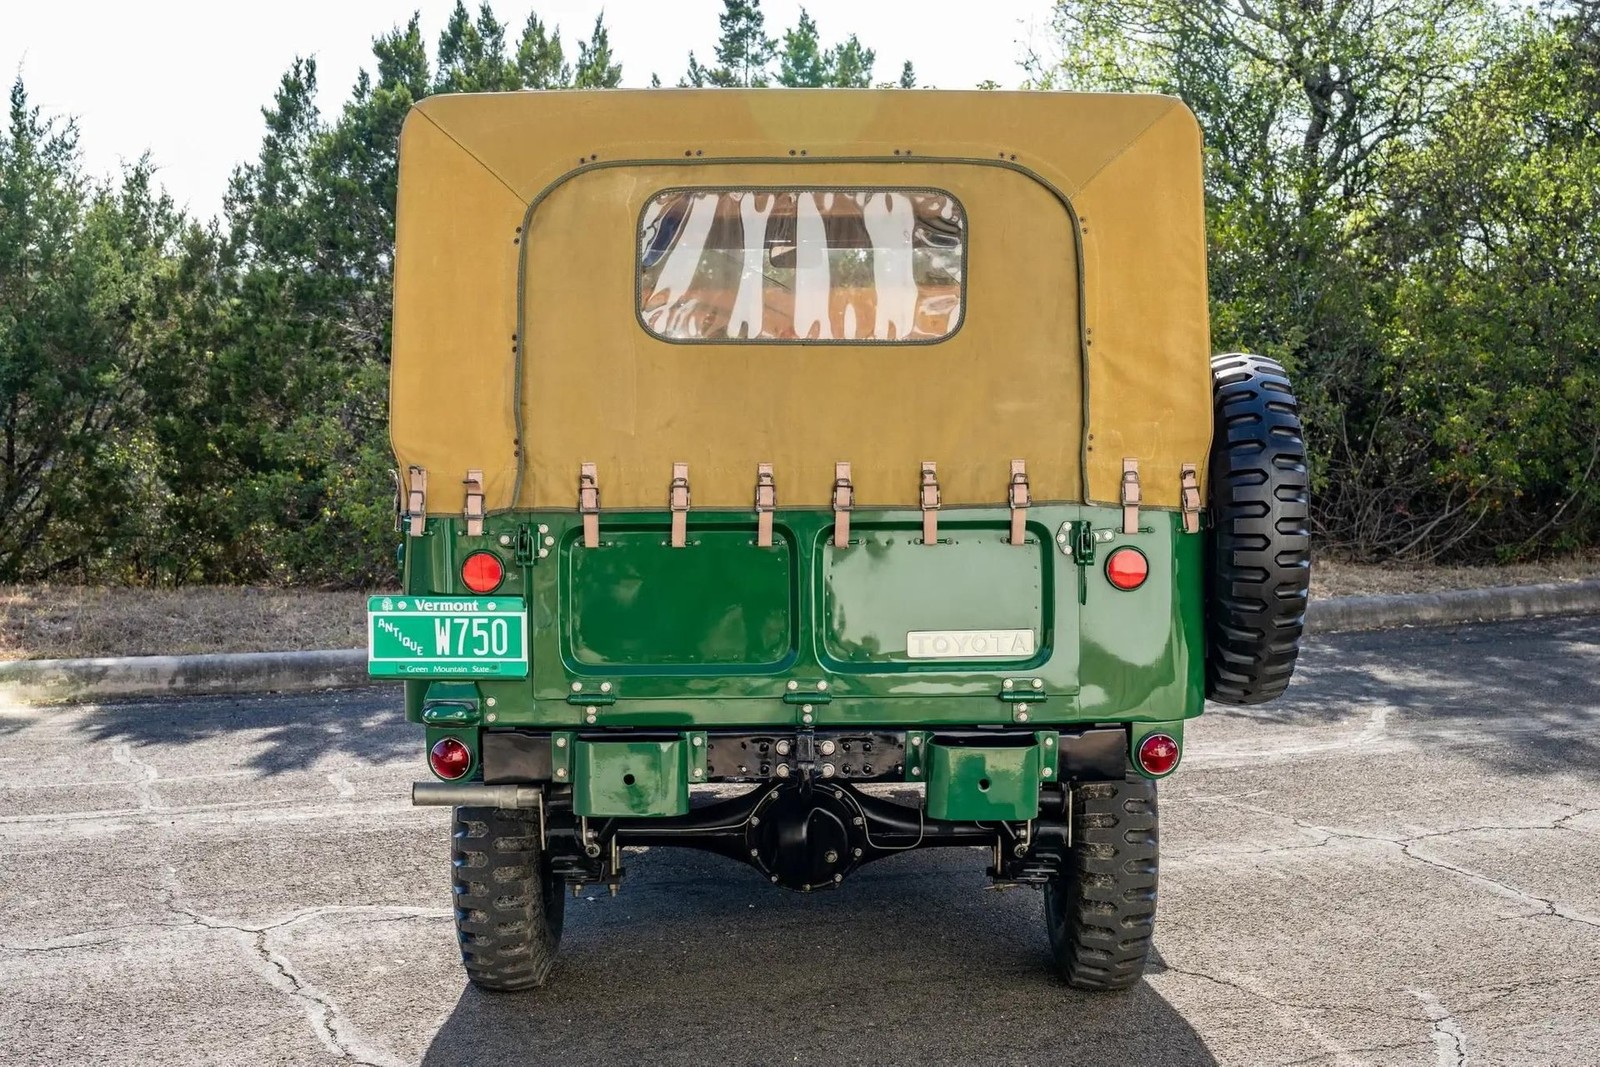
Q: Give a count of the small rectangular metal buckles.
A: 10